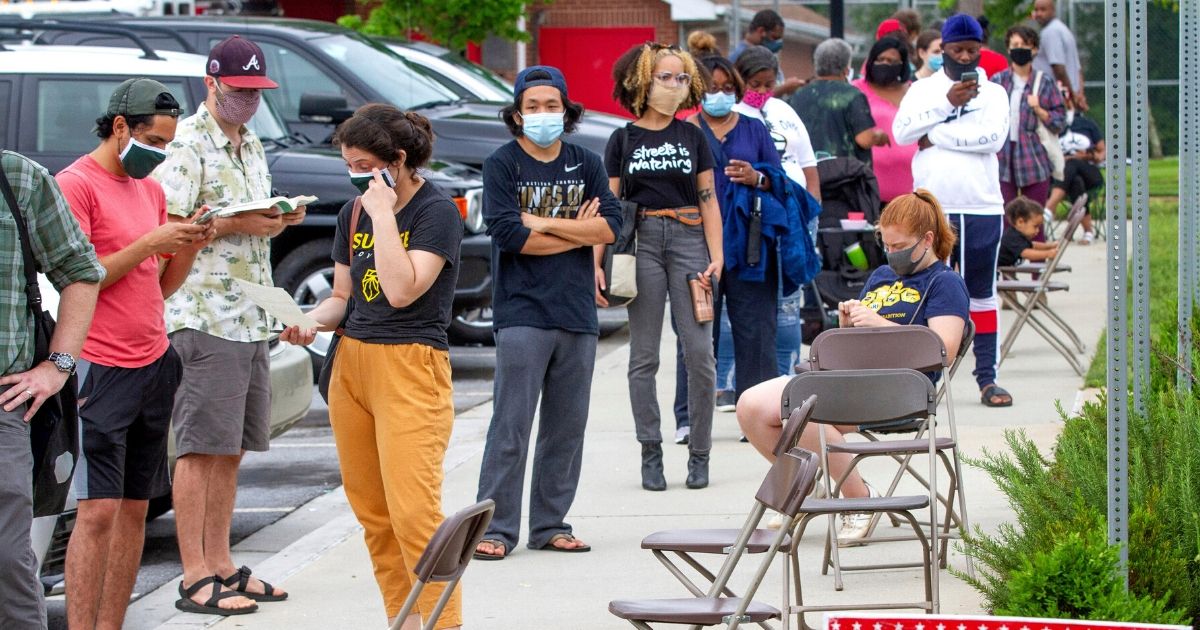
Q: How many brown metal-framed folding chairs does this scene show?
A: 8